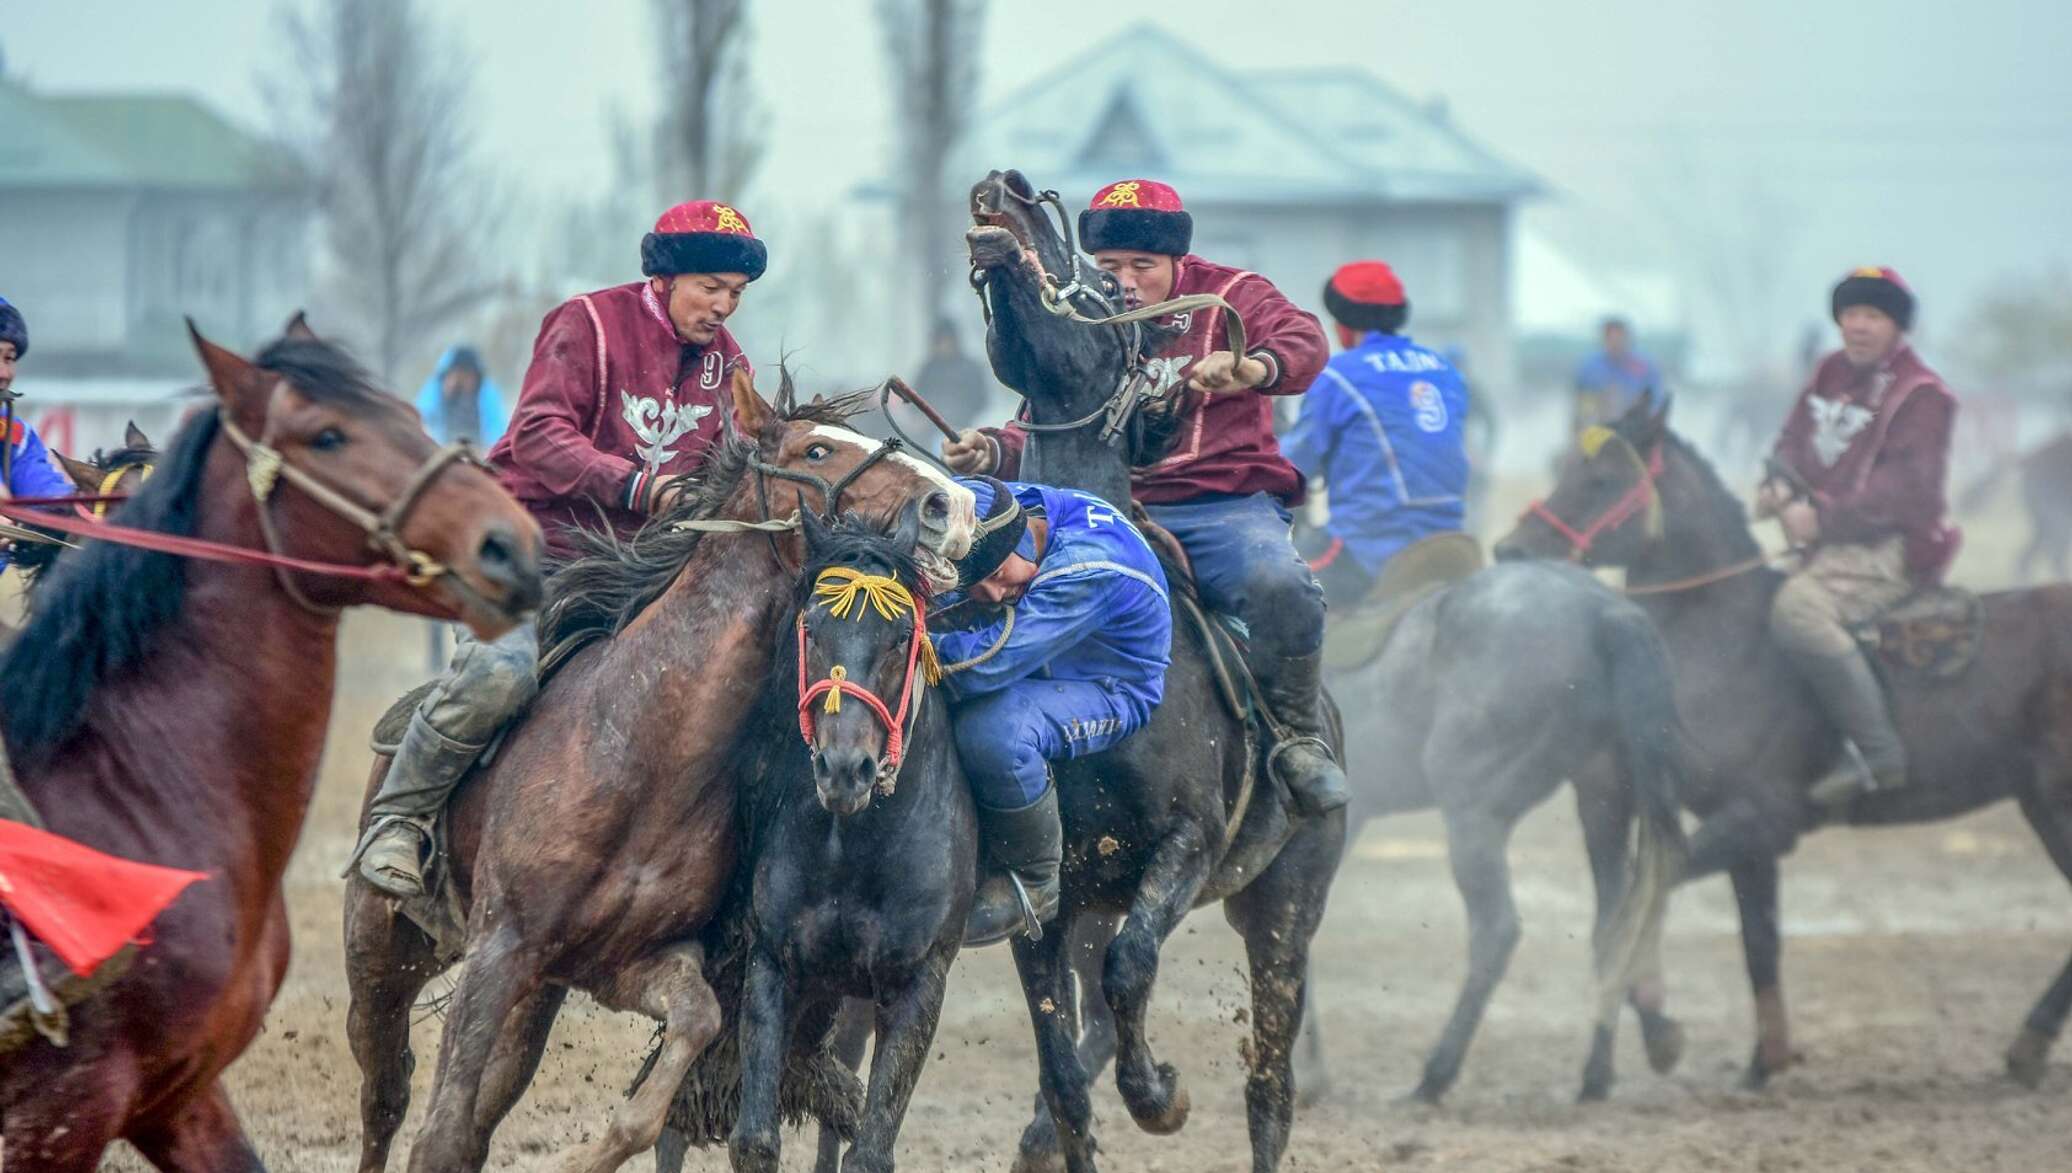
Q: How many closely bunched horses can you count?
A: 3